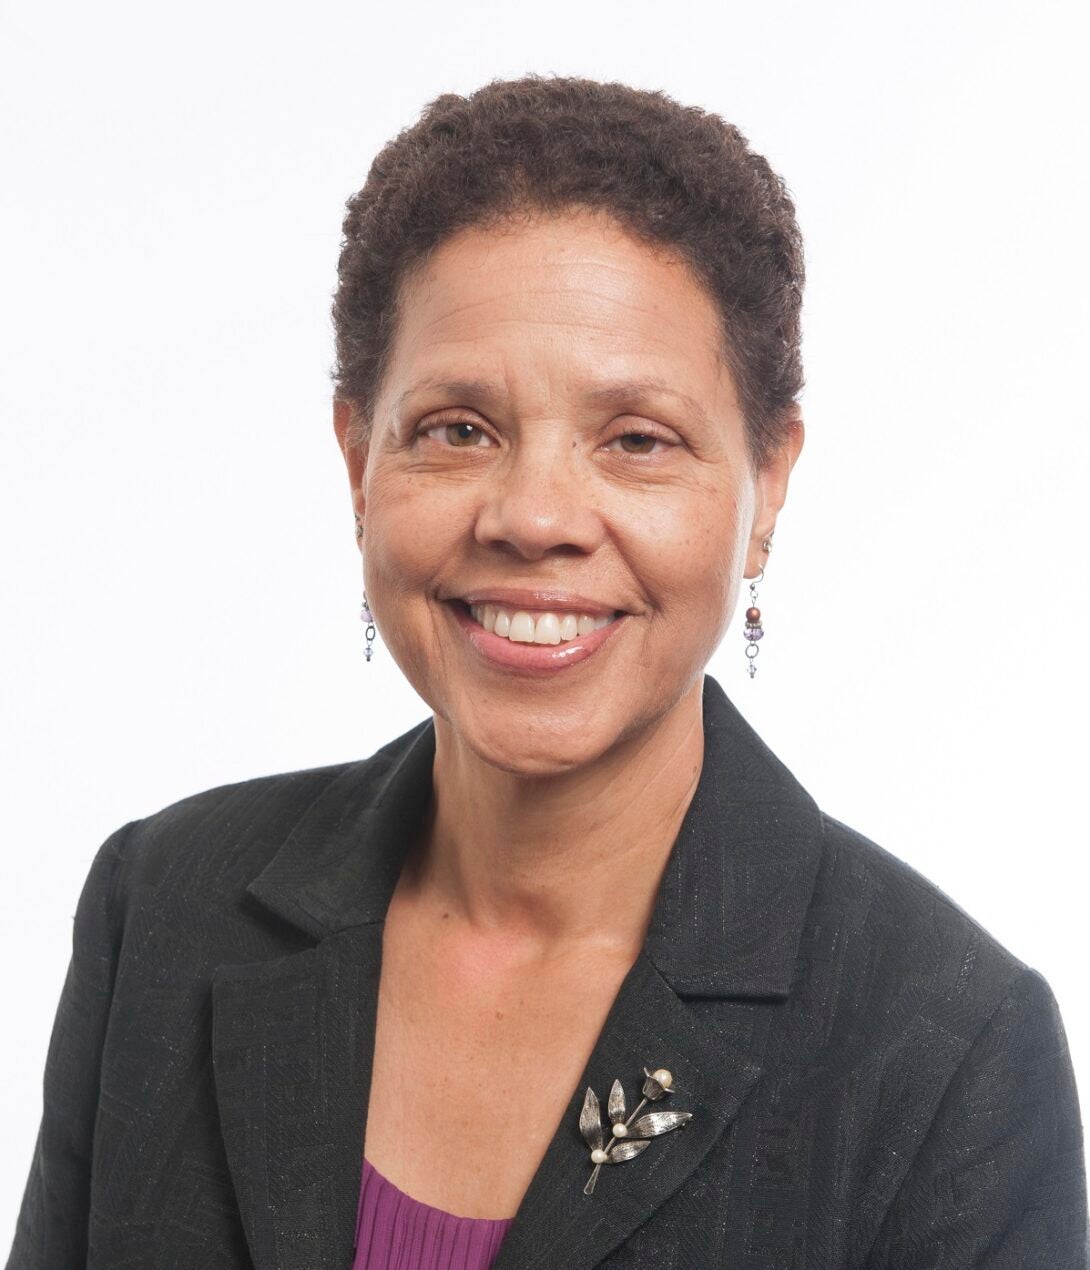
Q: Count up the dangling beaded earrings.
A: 2